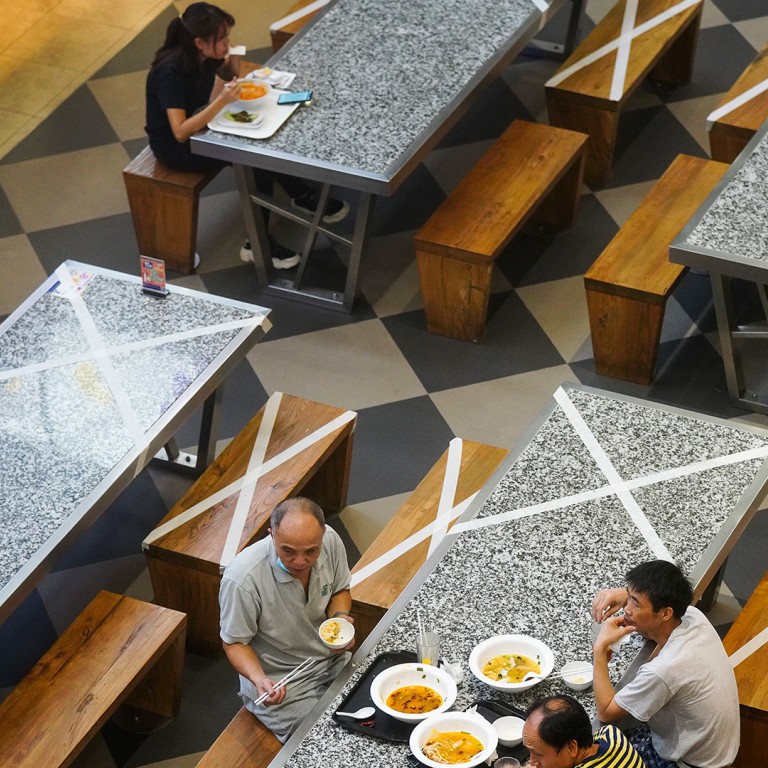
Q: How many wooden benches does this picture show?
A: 11